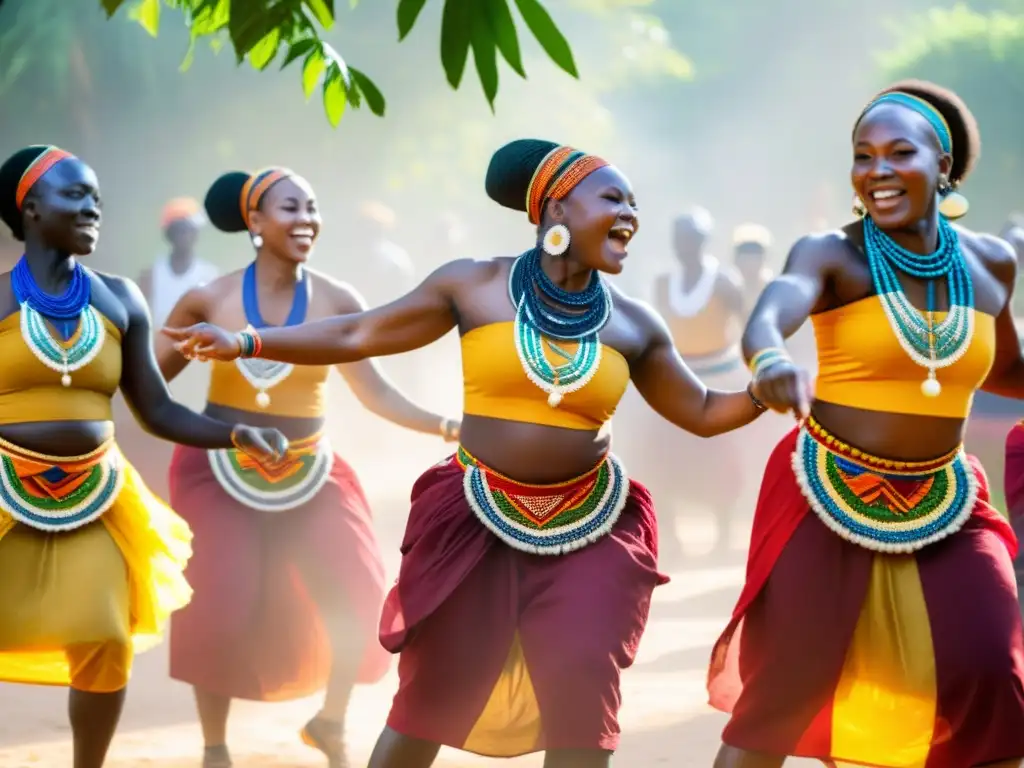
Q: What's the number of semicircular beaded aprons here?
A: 4